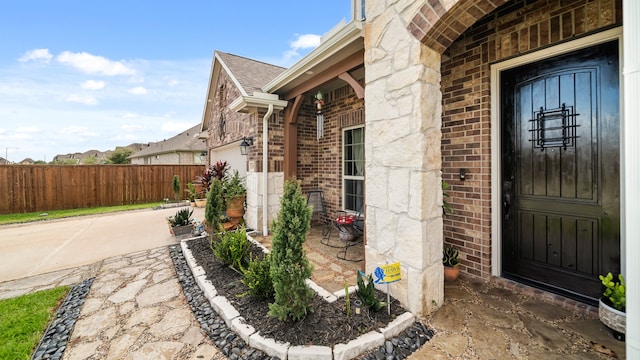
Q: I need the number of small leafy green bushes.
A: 2